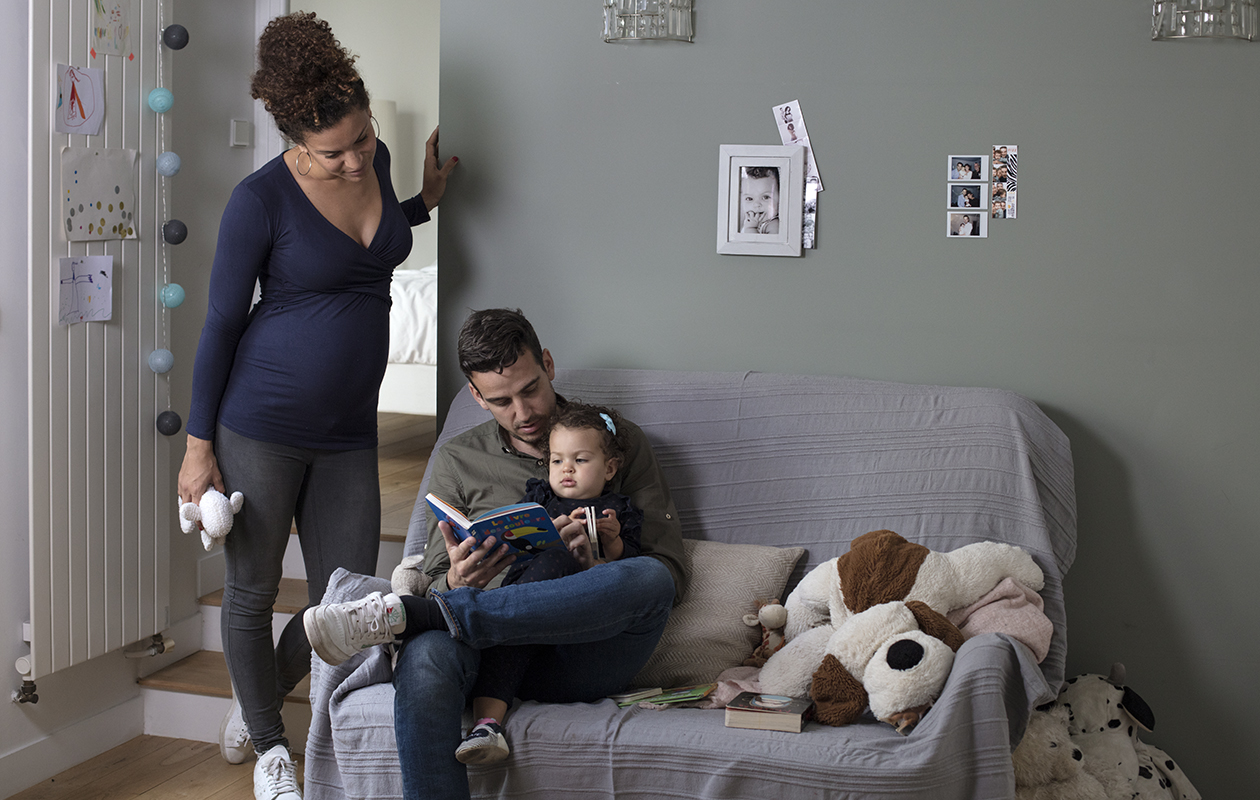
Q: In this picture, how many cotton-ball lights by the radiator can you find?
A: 7